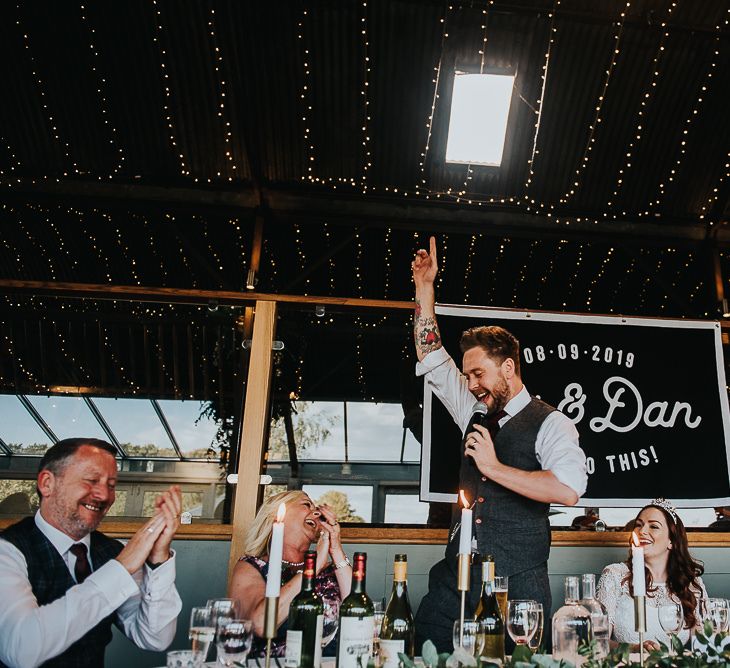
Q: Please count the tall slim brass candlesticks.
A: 3